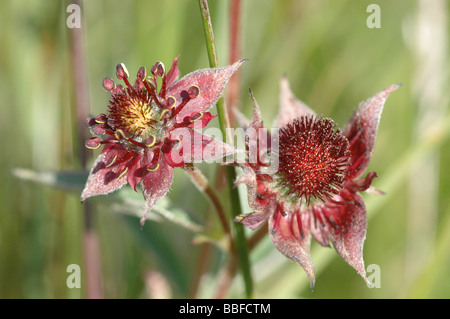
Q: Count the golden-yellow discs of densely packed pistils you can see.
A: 1